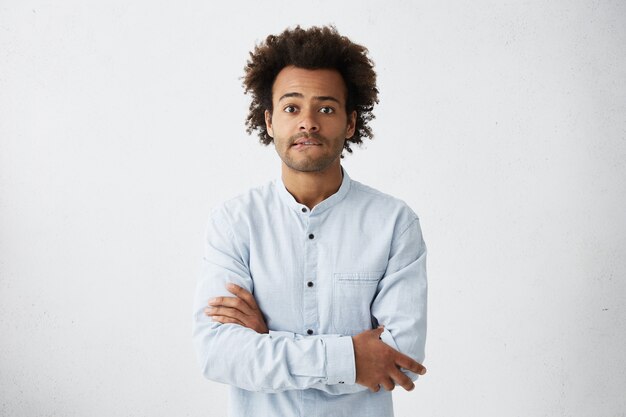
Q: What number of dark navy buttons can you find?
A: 4